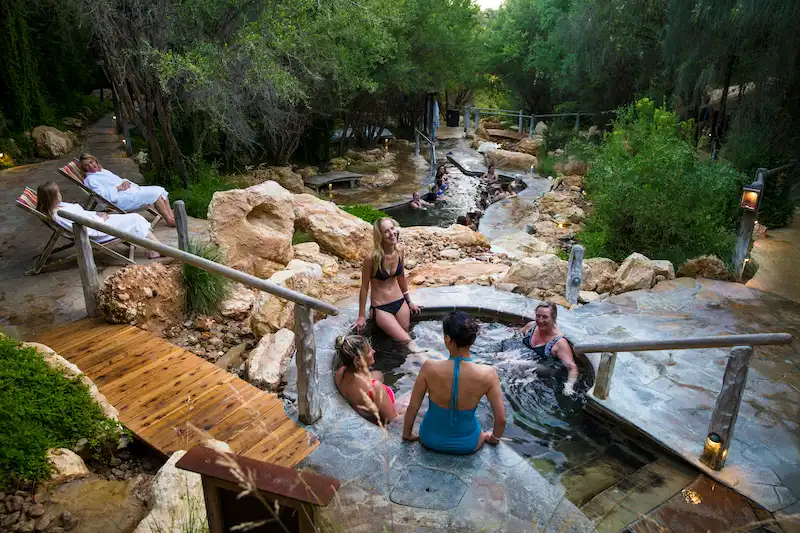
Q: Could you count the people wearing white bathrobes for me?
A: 2